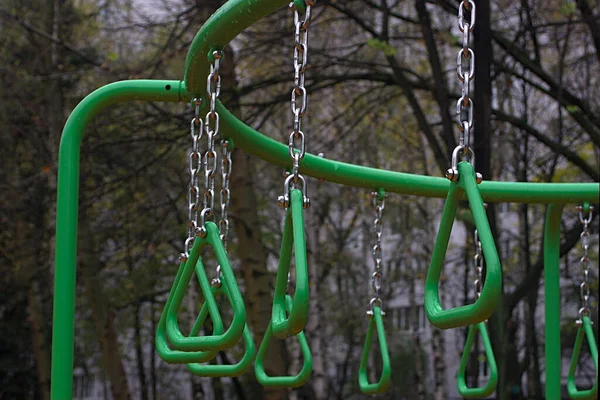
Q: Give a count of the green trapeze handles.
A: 9